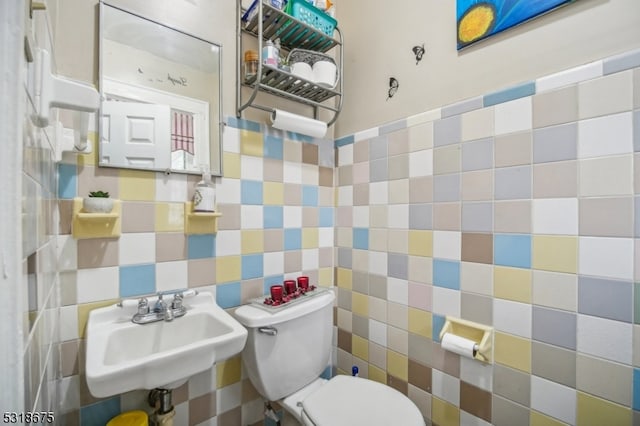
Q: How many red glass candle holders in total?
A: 3